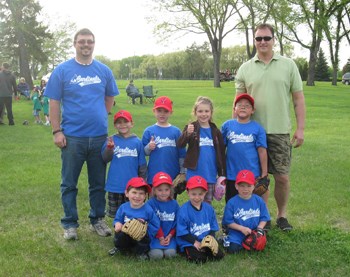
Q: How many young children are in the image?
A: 8